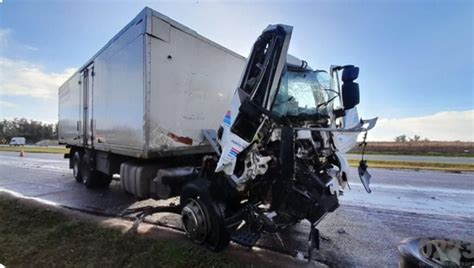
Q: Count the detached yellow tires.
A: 0